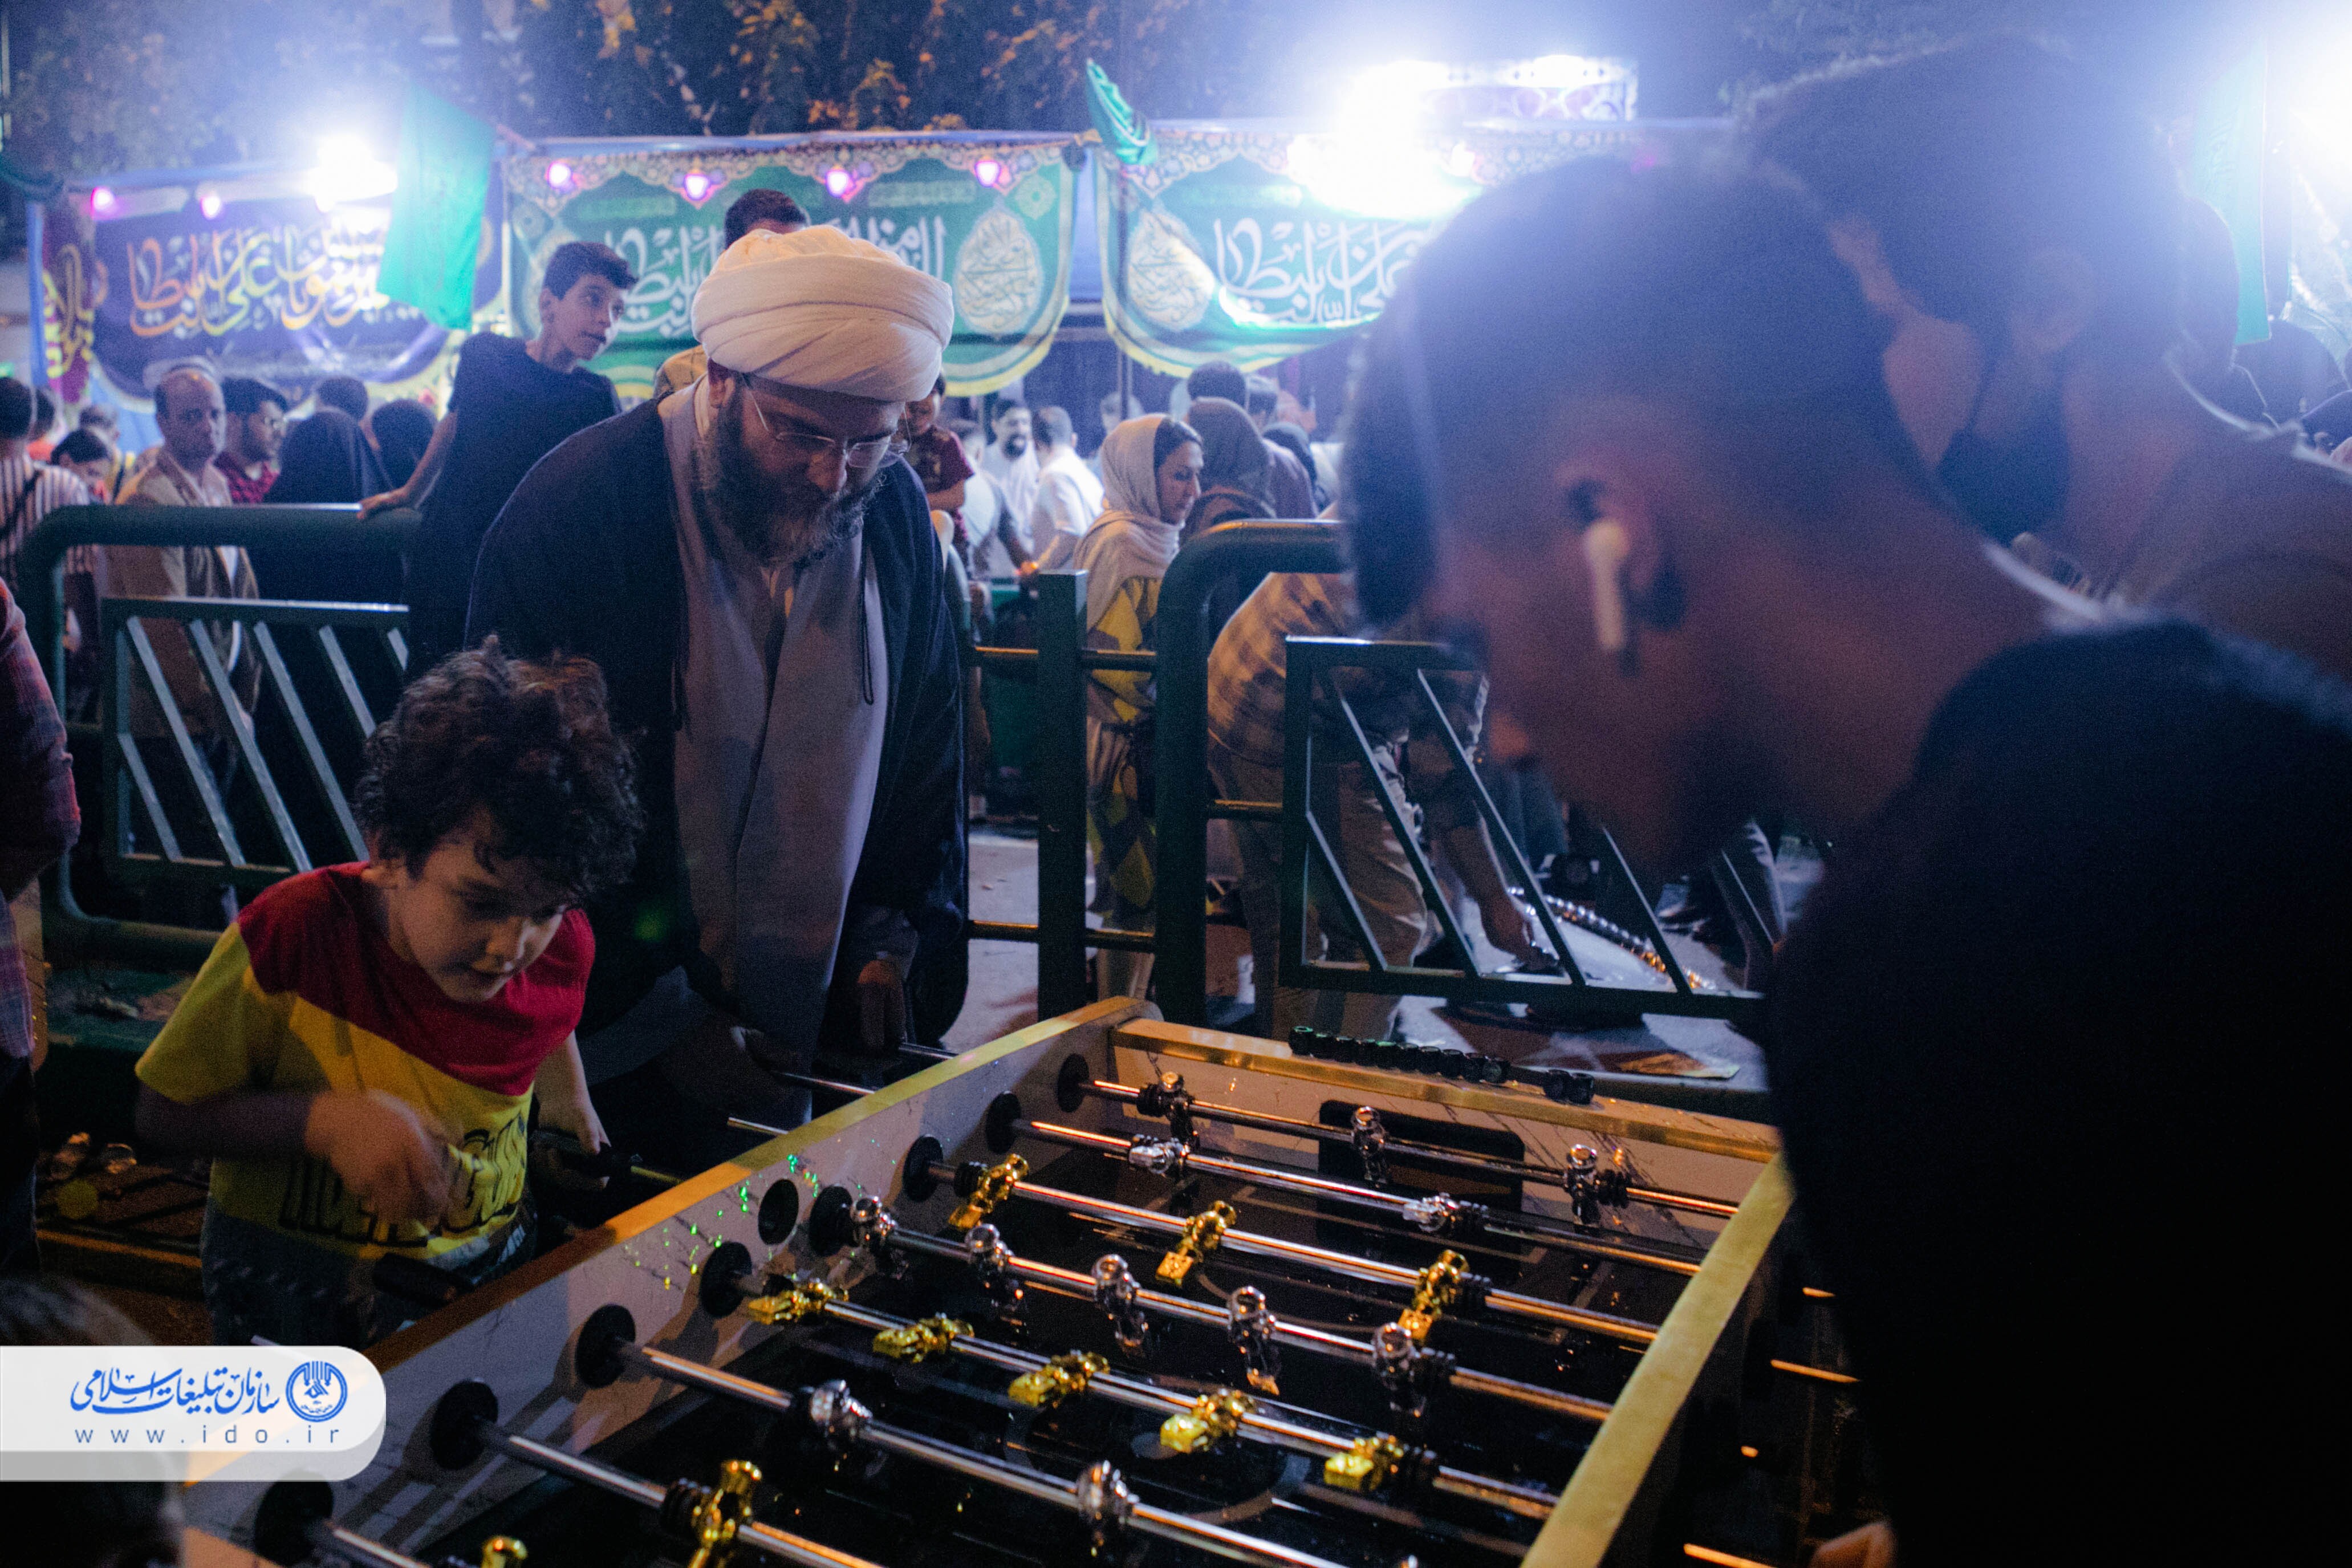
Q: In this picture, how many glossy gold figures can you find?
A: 10